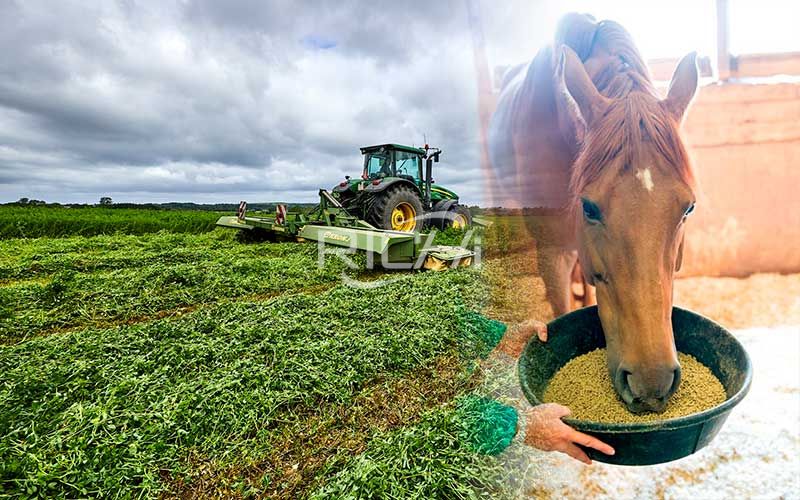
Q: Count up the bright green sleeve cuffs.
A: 2